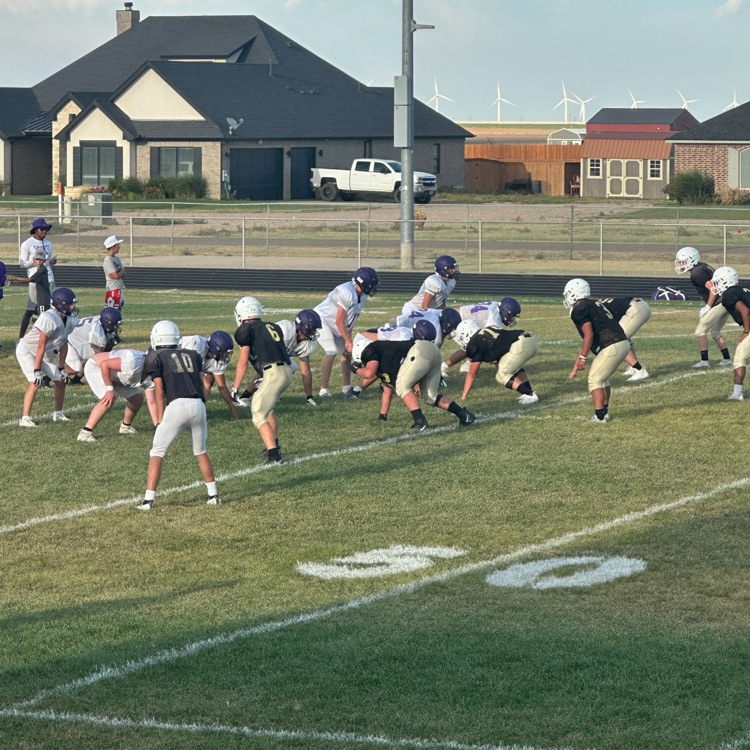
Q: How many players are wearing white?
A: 10